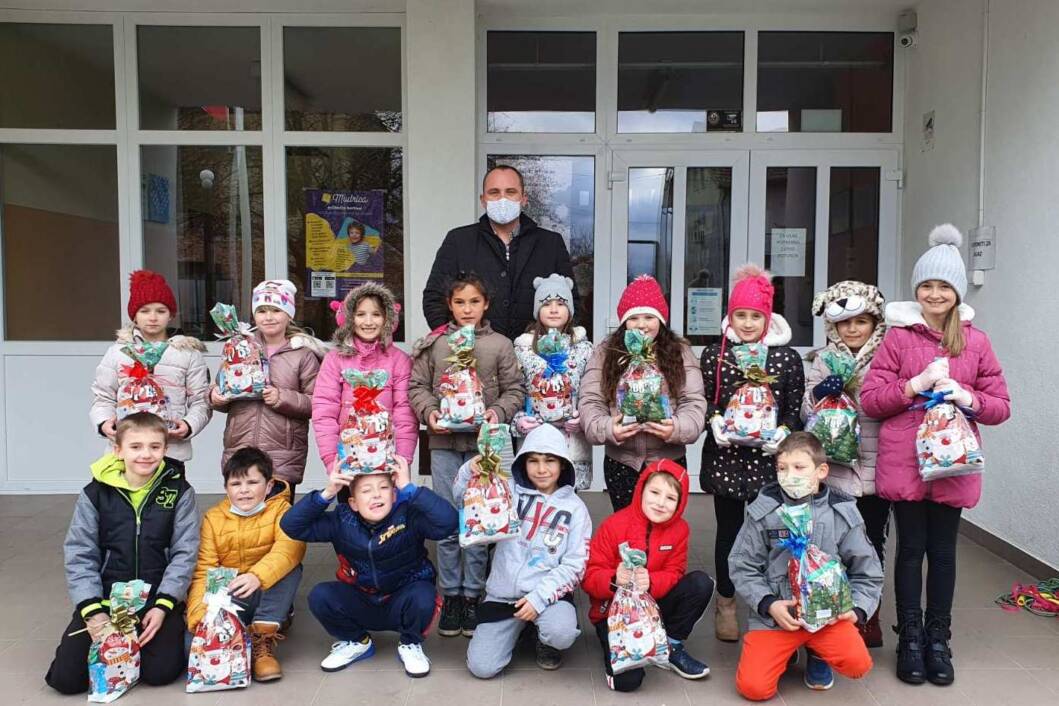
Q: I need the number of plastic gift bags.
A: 14